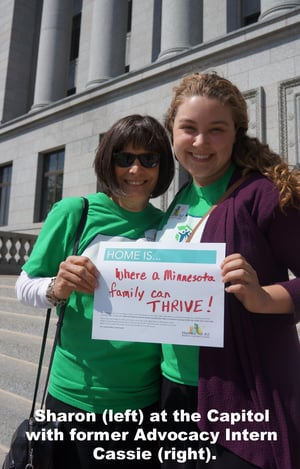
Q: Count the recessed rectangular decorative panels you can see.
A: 2